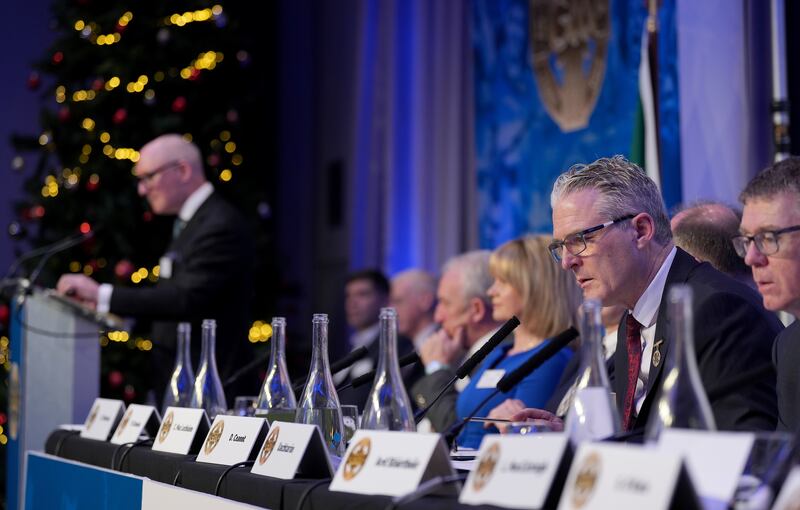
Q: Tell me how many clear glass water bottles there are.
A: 7